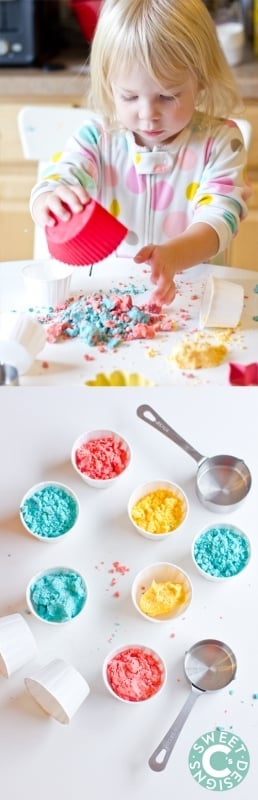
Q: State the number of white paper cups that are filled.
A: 7